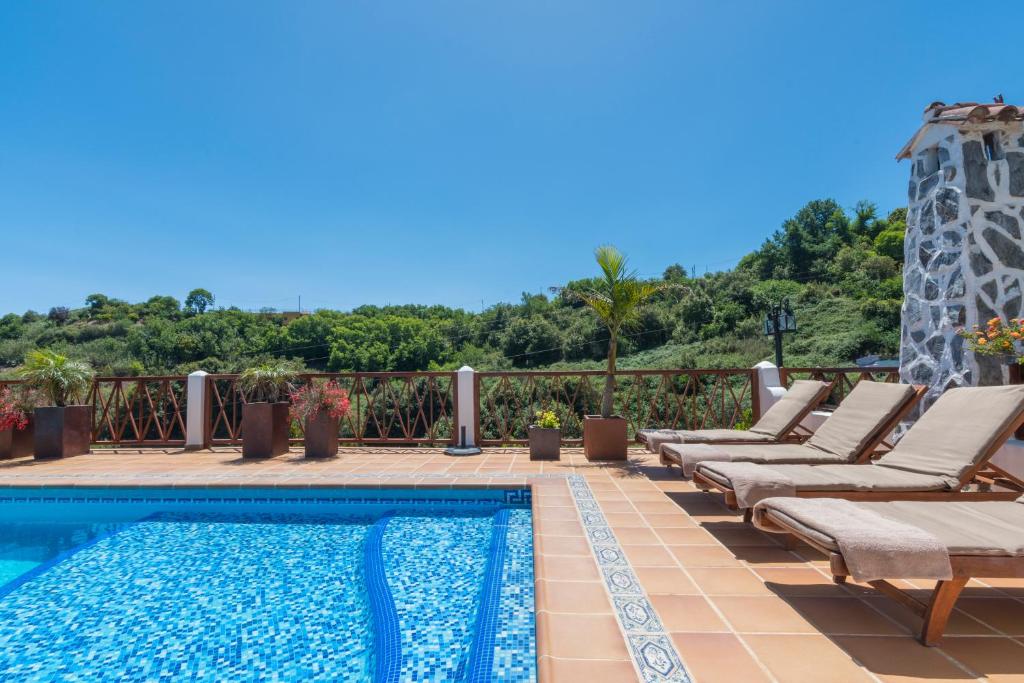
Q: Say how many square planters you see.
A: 6